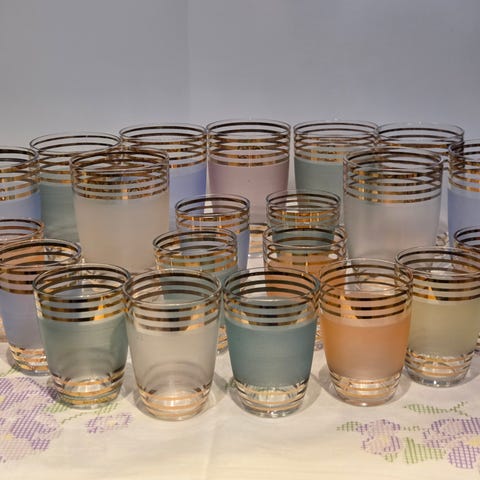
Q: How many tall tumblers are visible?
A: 9